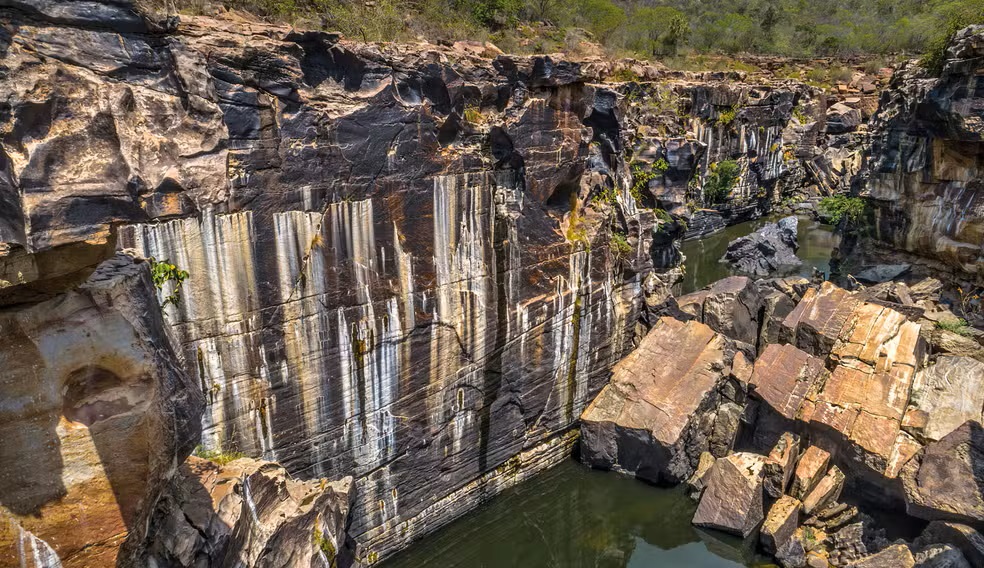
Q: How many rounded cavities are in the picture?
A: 1